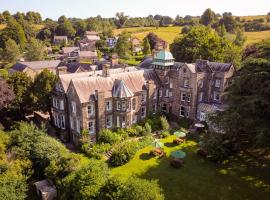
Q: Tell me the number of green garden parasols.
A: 3